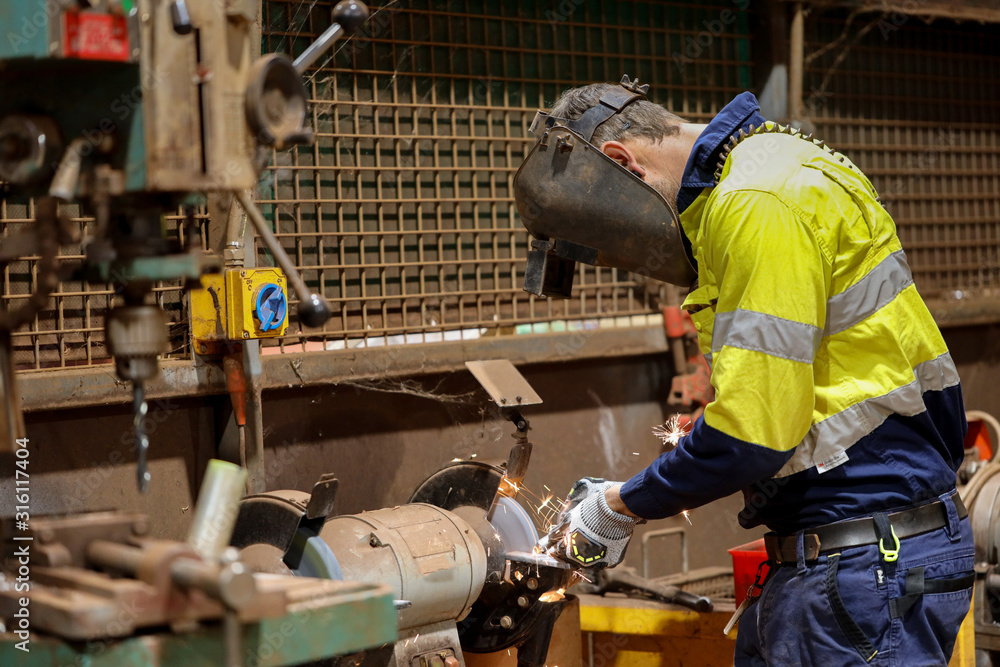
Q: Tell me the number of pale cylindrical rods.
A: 1